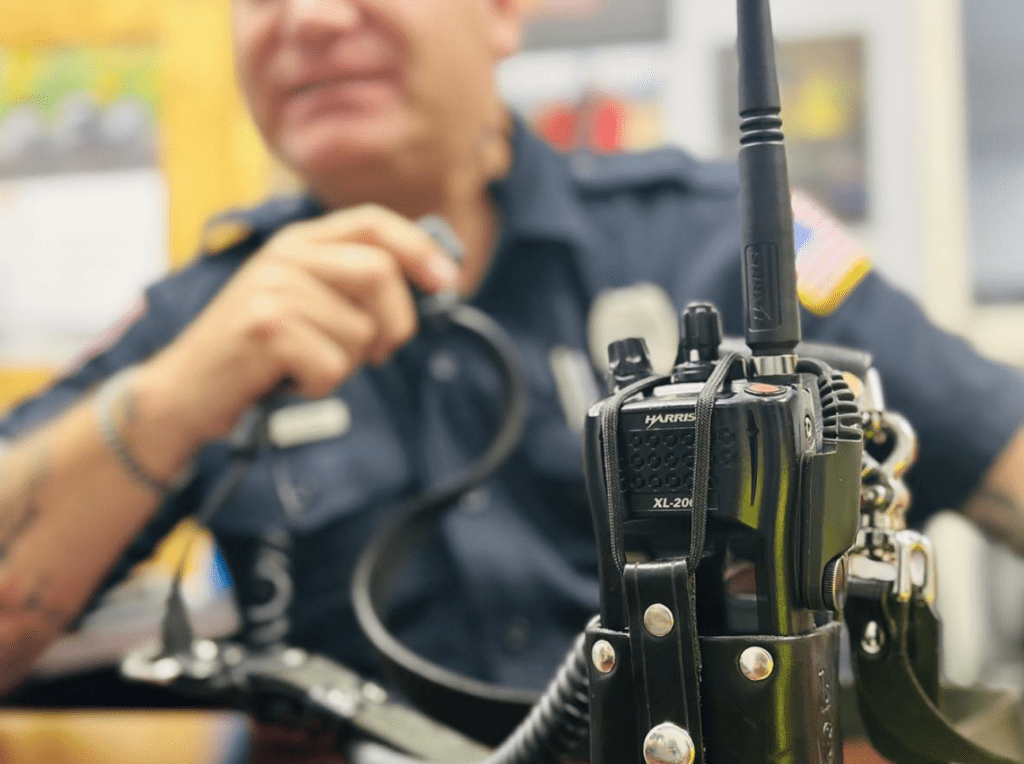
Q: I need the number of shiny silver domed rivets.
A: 5